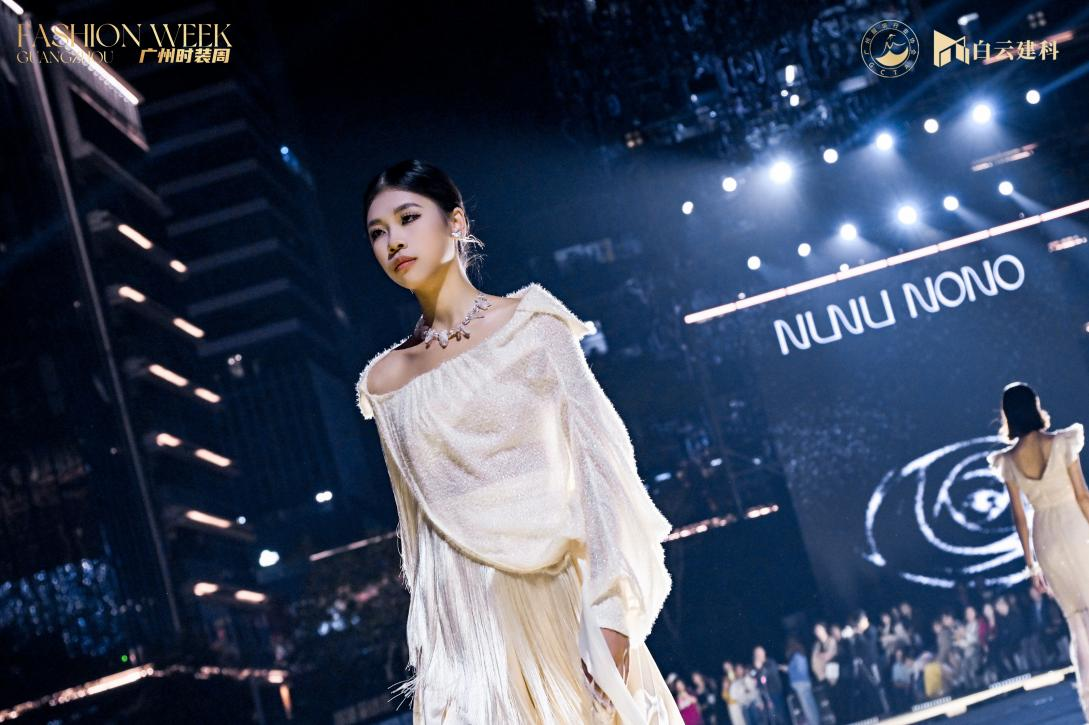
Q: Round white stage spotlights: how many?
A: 14